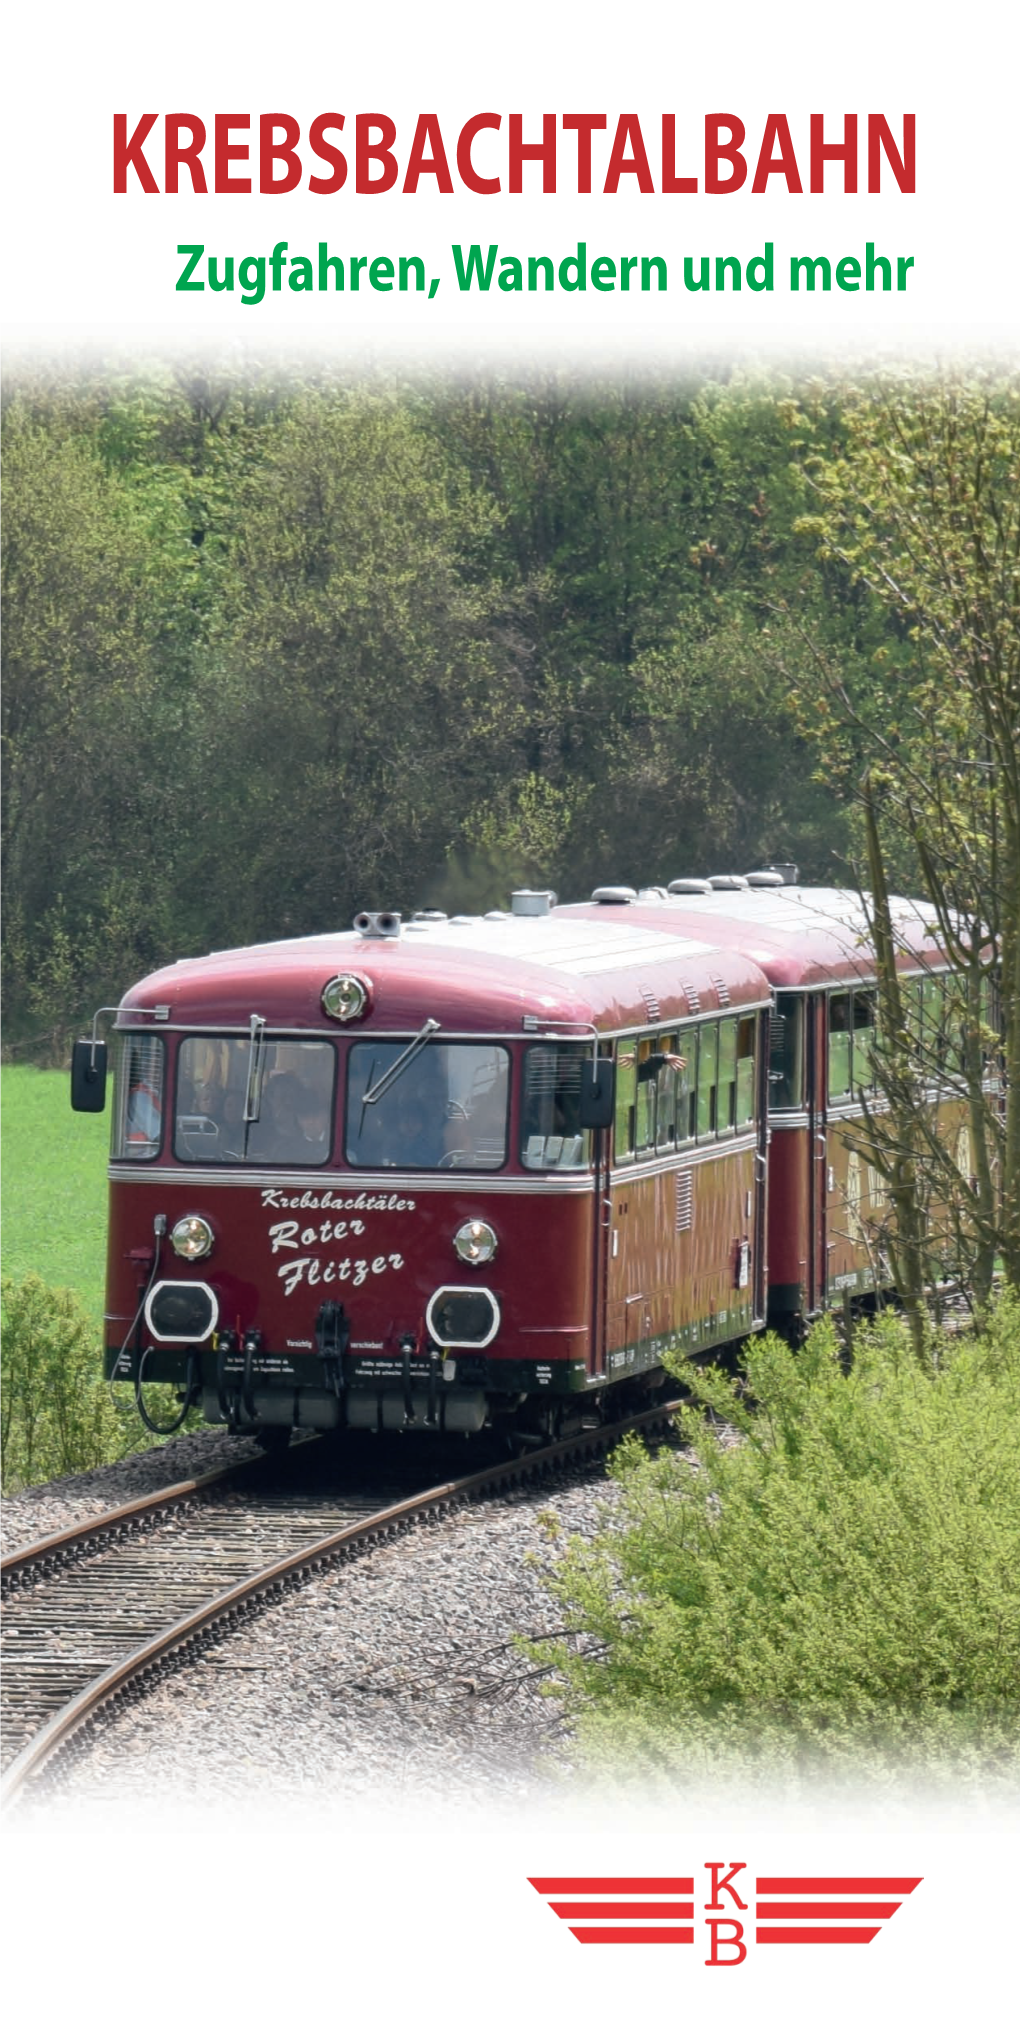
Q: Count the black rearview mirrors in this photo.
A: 2